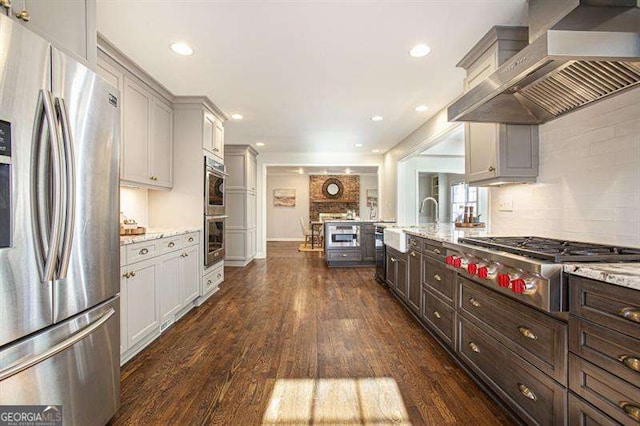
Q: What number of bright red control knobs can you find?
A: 6